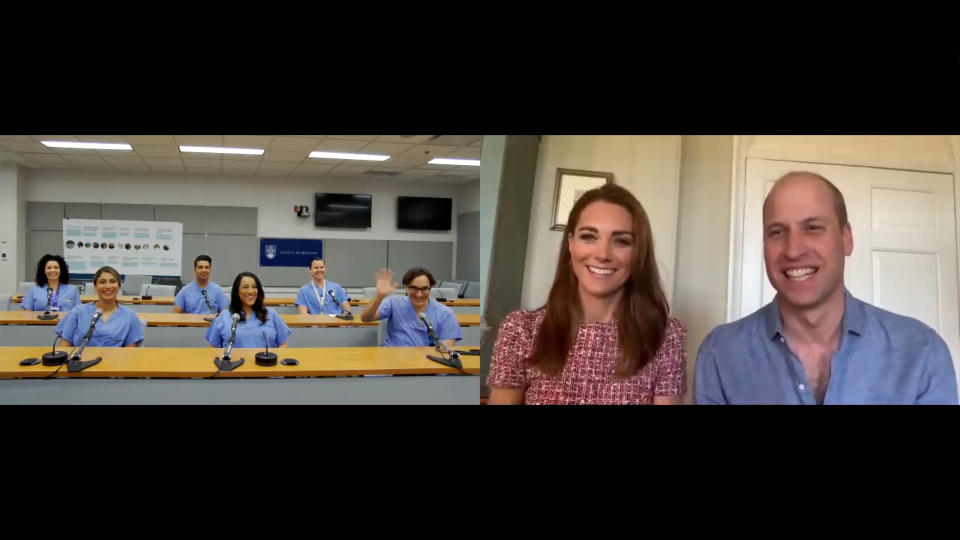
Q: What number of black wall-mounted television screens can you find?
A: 2